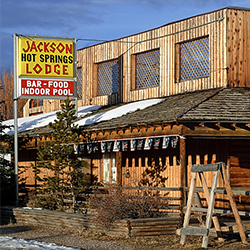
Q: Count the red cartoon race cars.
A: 0